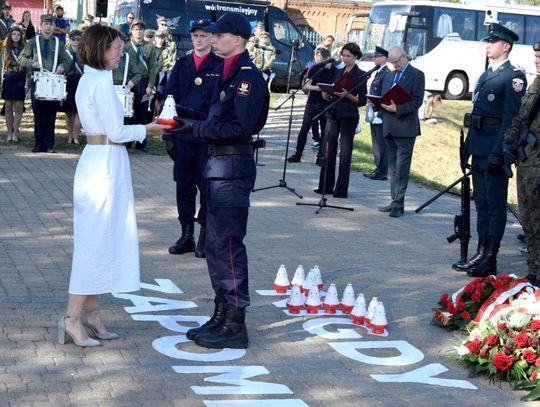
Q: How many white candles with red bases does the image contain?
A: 12